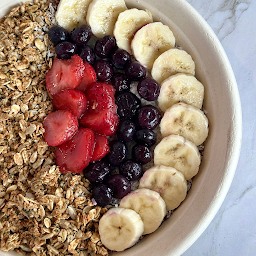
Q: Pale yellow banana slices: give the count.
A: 11